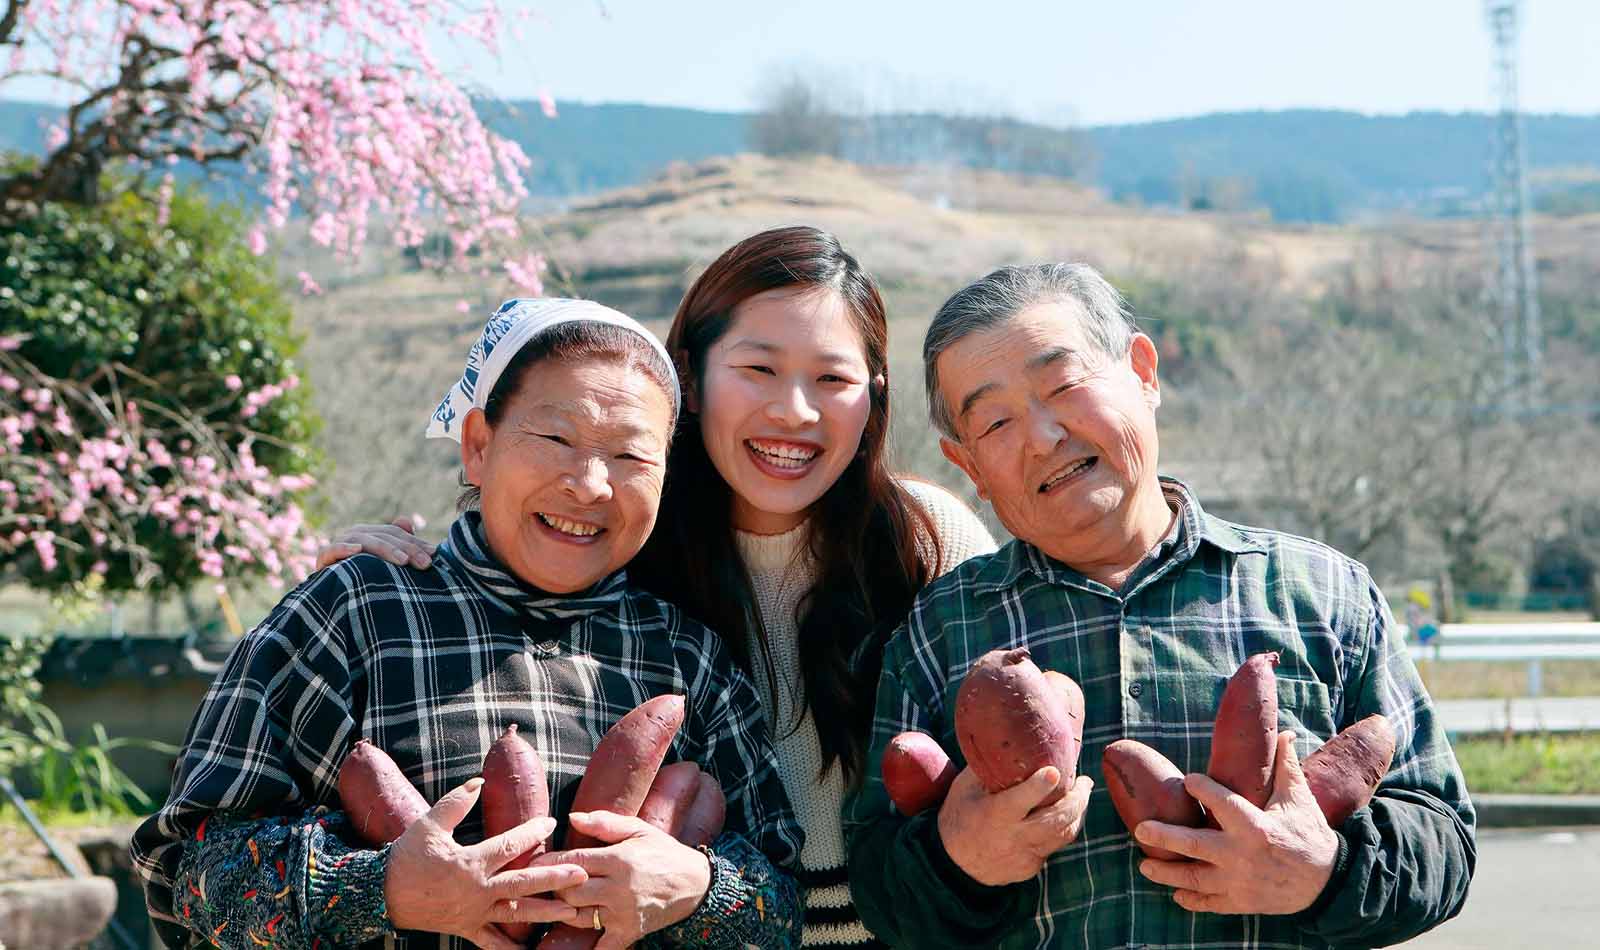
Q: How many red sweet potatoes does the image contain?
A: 11